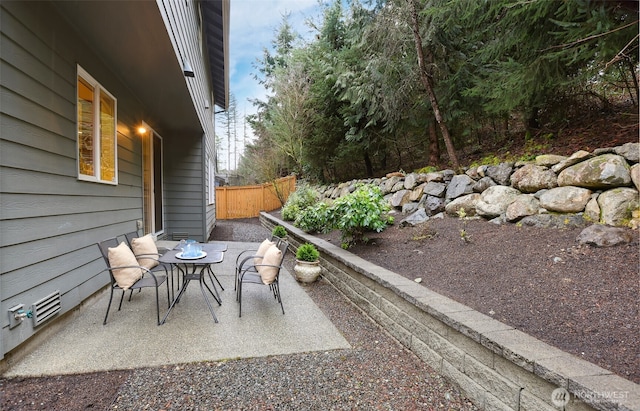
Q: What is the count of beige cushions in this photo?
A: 4